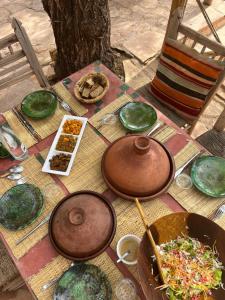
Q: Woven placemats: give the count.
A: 7